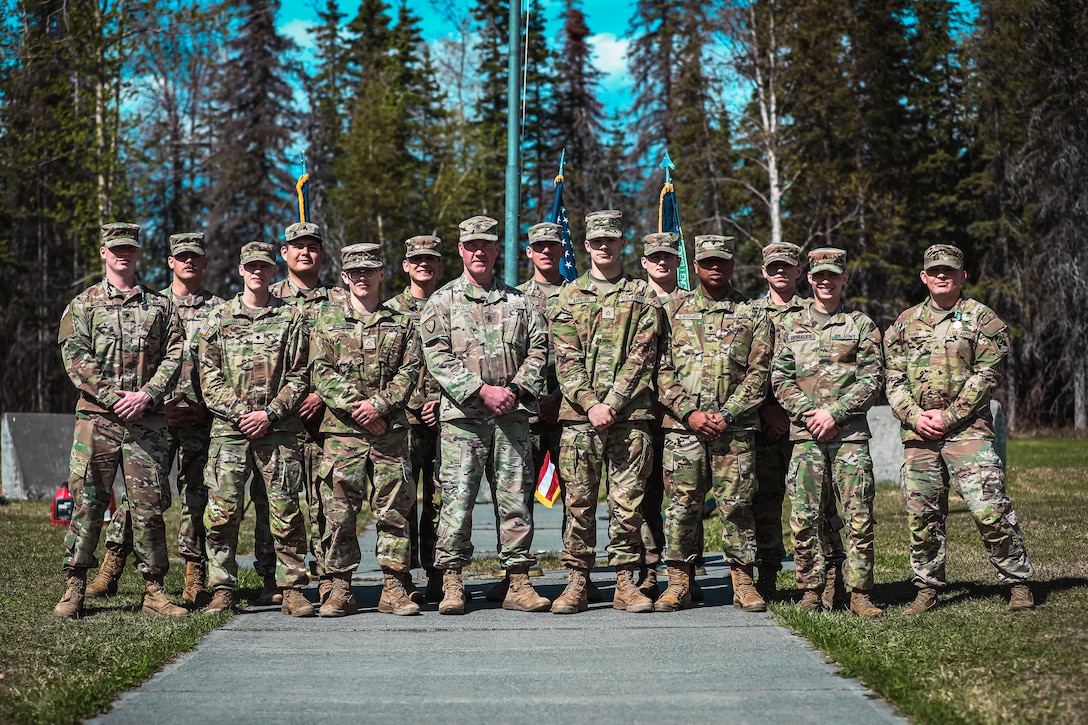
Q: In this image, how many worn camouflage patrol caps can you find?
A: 14